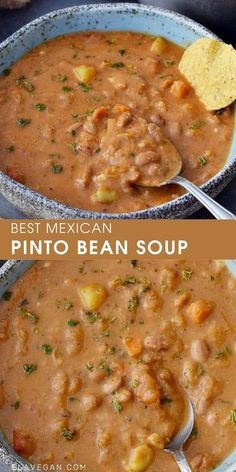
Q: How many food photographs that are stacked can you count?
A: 2